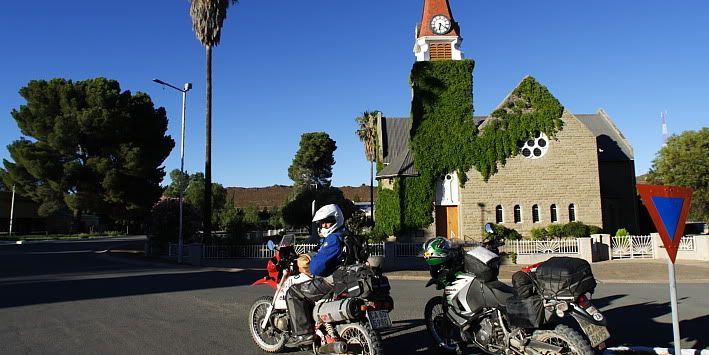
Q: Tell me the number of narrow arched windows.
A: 5